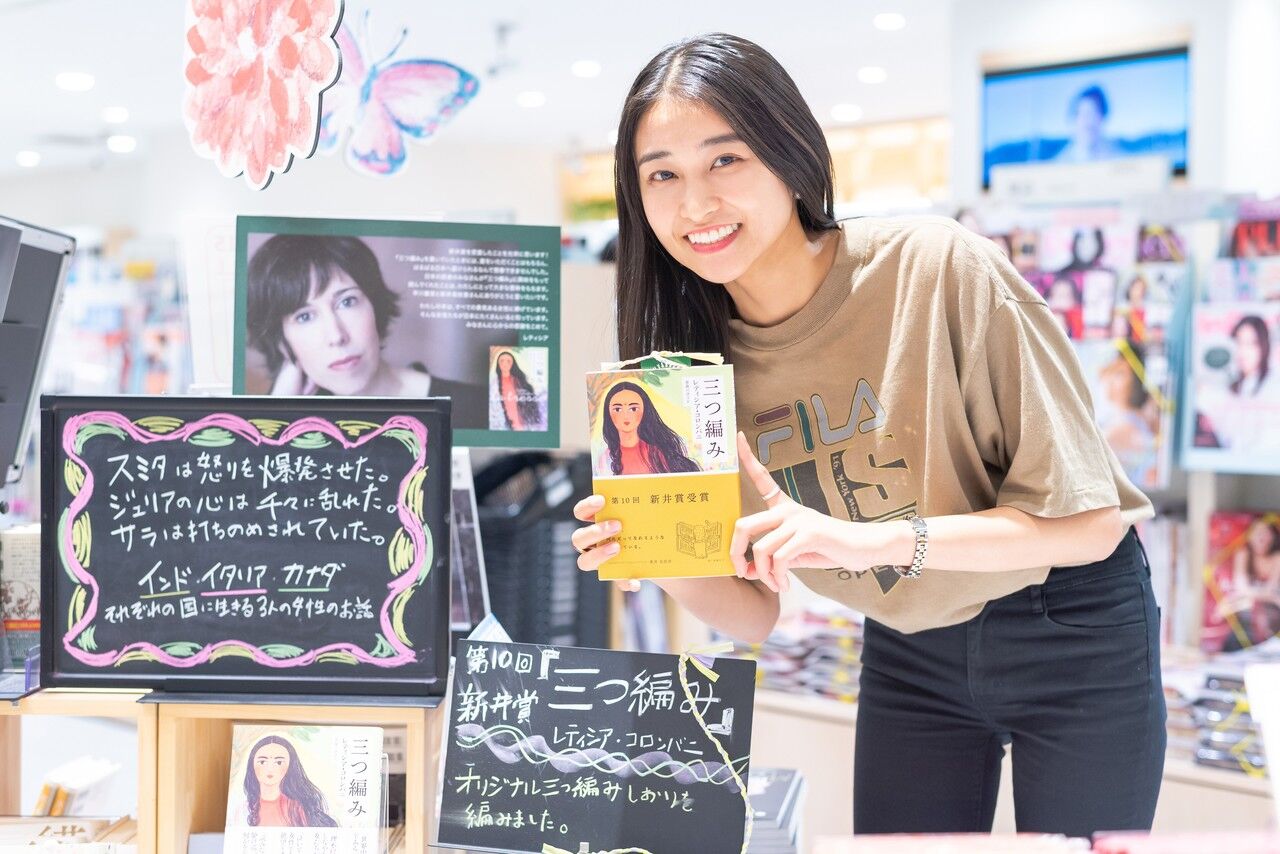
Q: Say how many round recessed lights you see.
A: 9